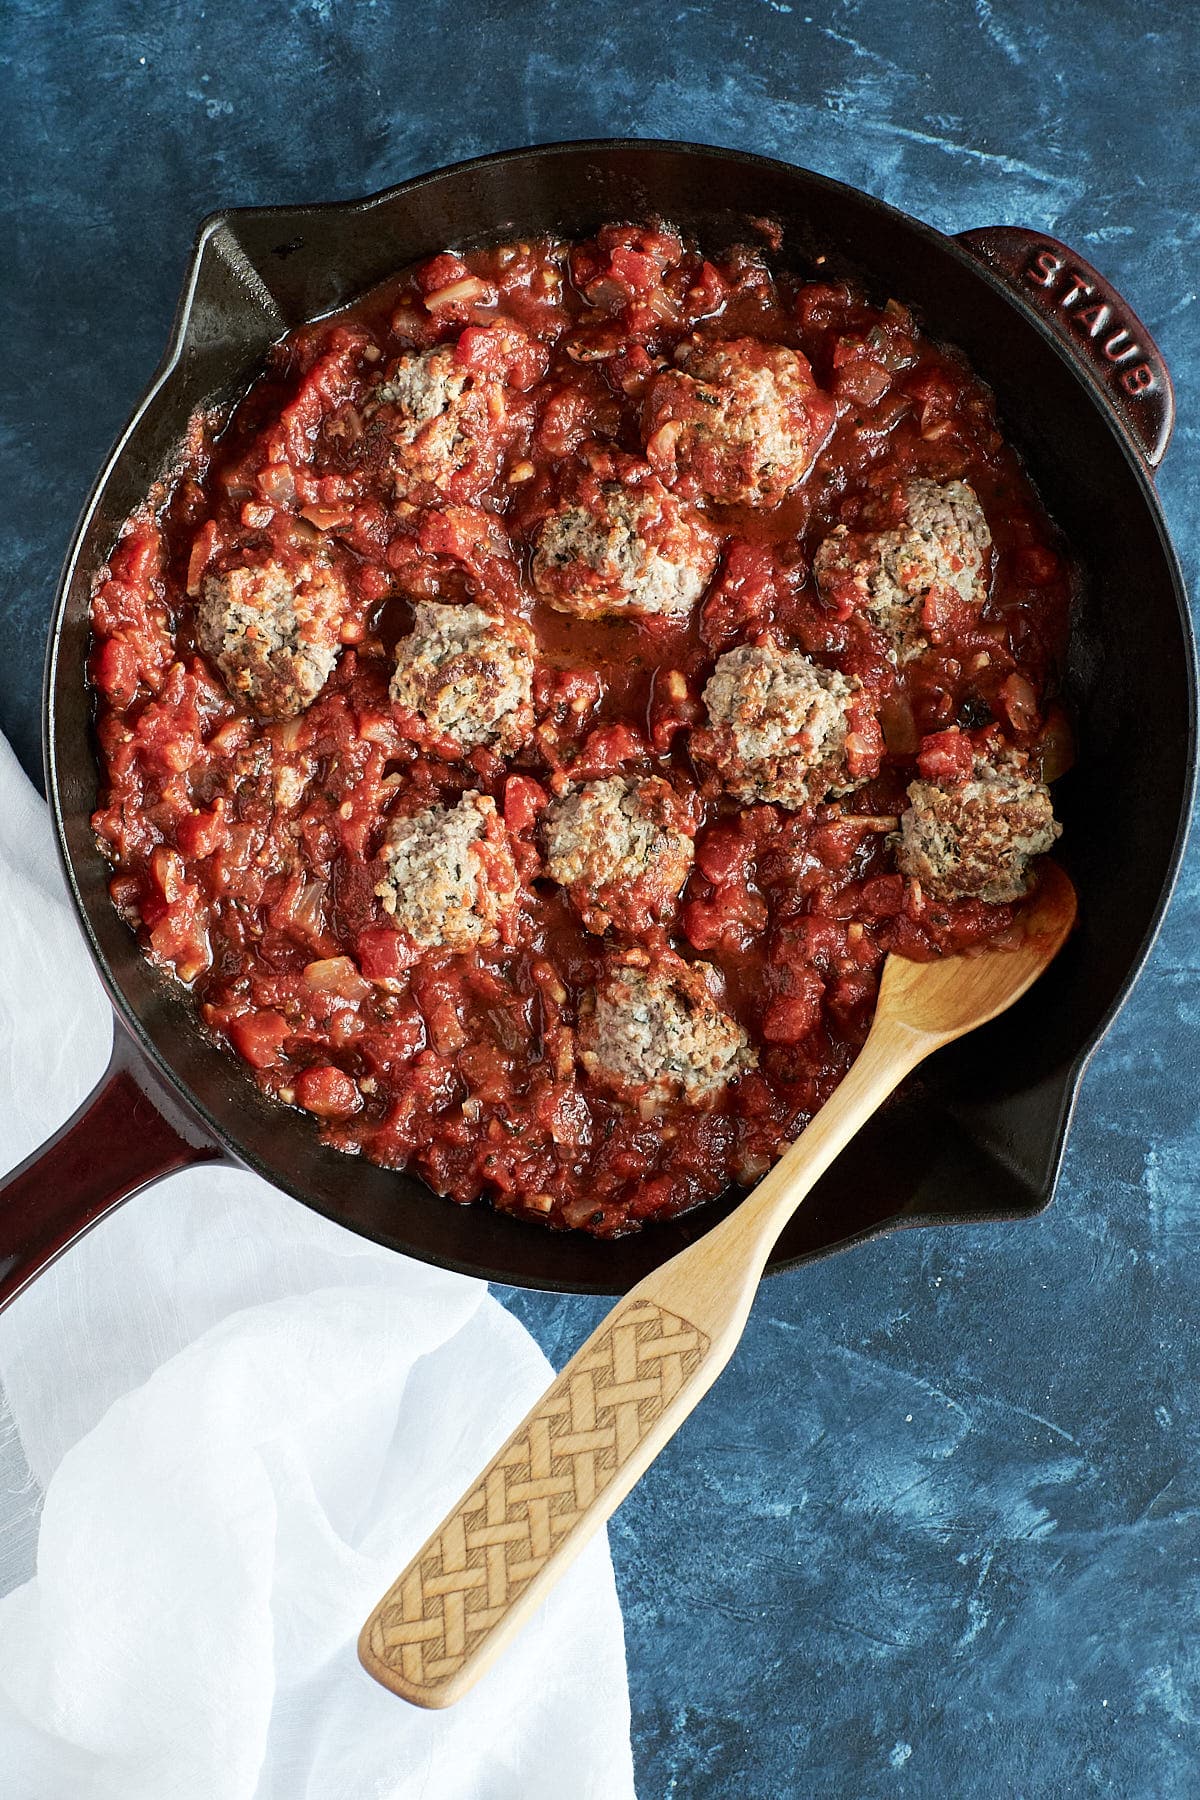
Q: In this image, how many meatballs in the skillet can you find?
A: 11